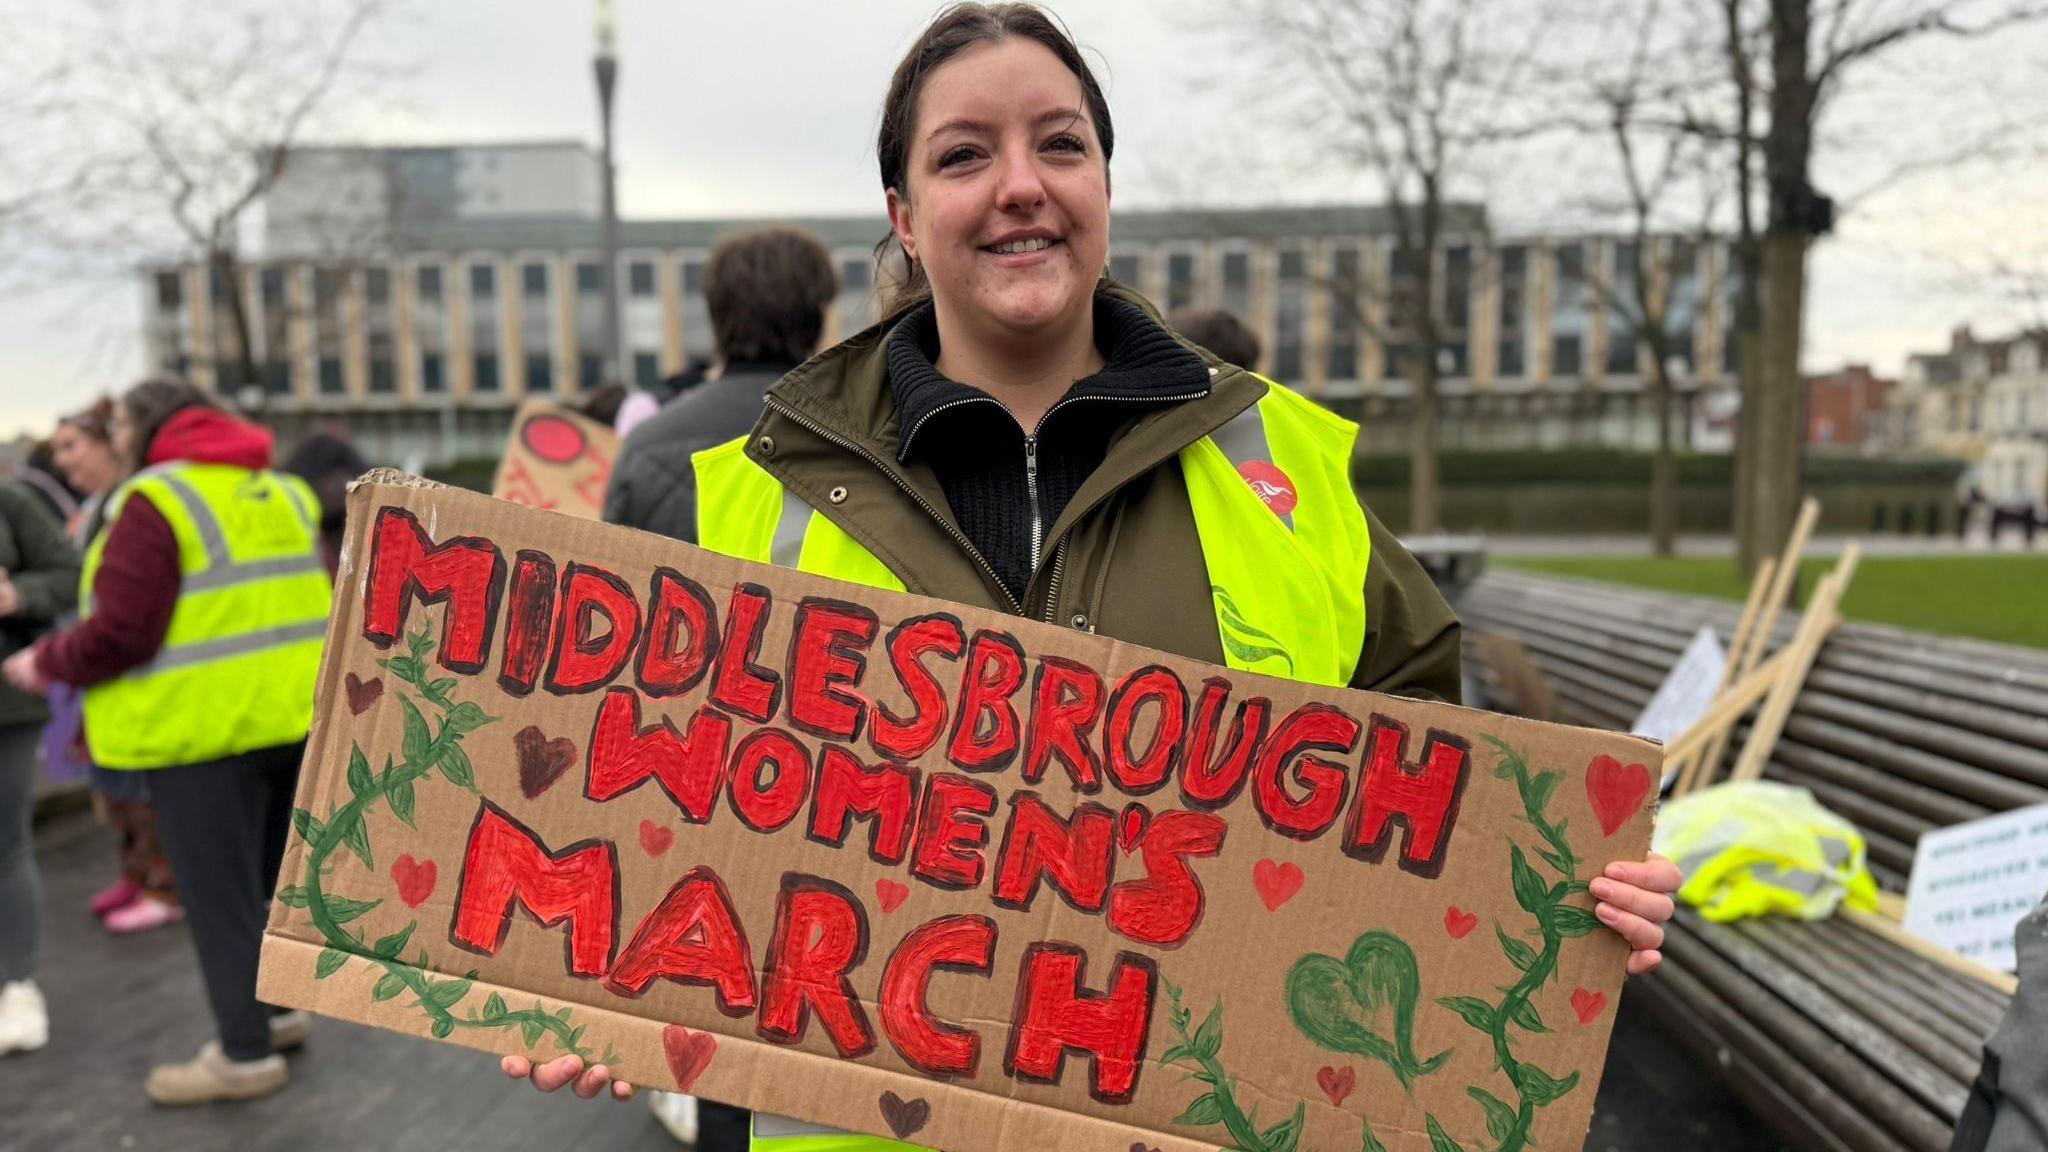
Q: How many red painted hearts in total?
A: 9